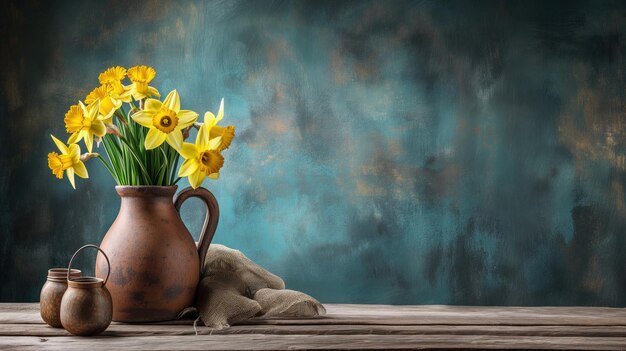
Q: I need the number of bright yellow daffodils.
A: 8